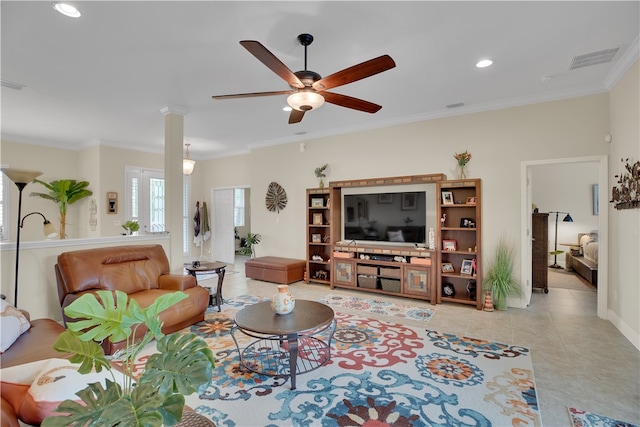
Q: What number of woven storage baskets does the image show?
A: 4